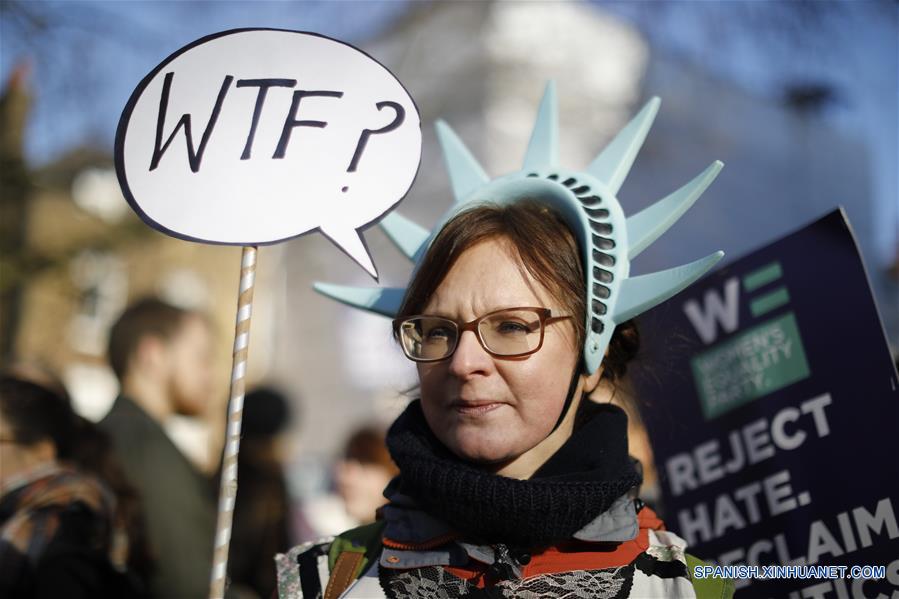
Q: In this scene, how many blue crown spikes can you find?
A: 7